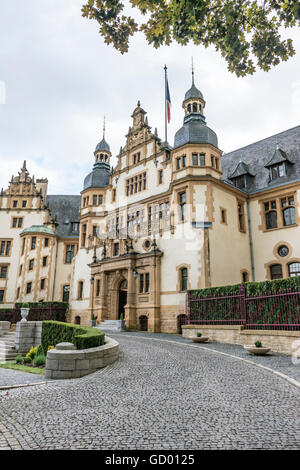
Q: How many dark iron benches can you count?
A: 0